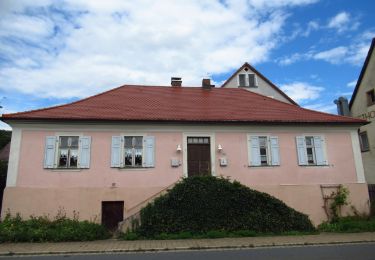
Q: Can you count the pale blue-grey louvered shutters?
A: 8